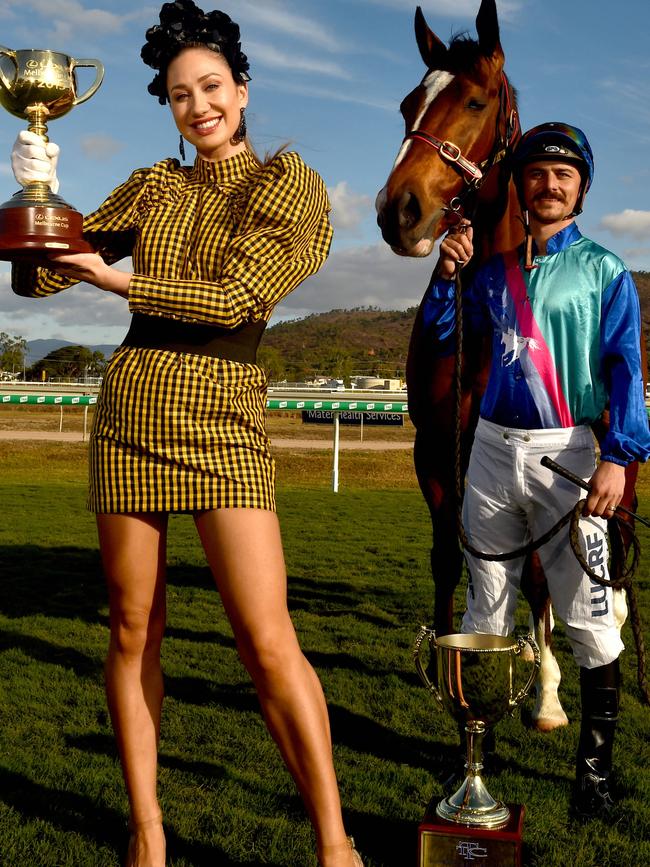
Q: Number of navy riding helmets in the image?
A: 1